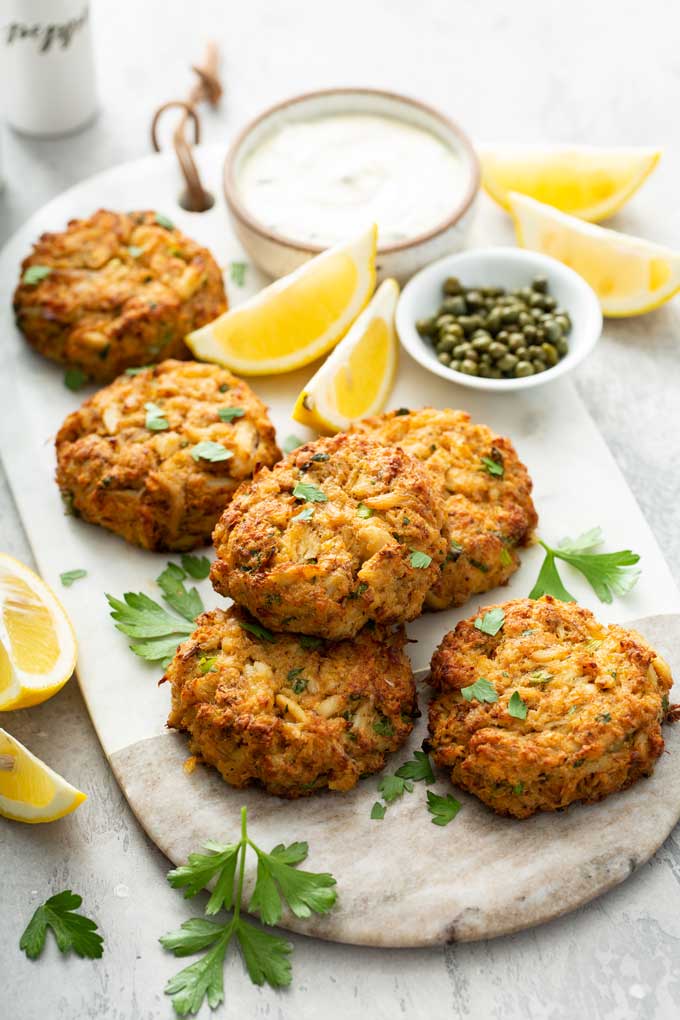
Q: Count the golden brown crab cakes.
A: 6